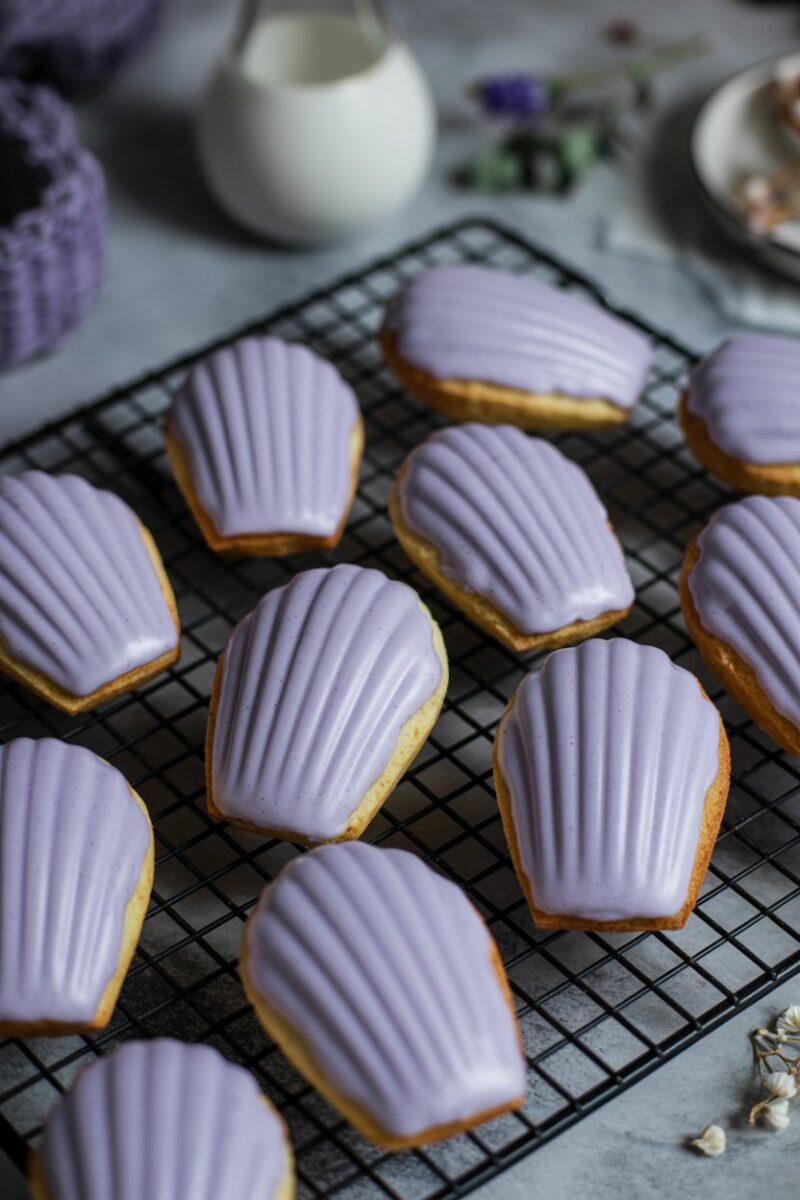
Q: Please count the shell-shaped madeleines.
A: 11